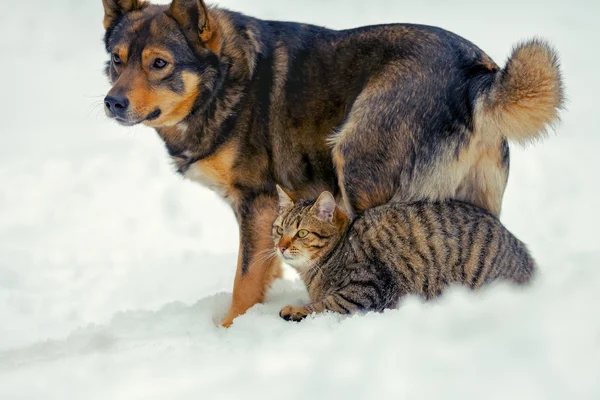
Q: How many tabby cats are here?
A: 1